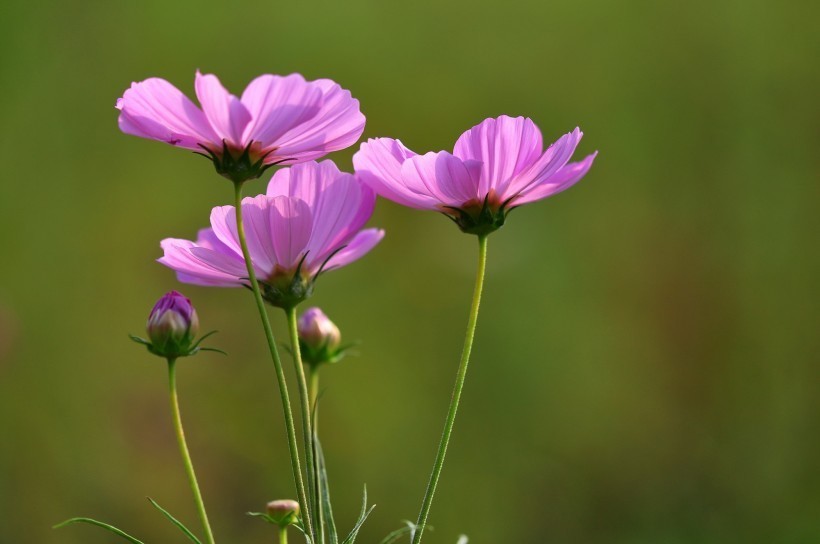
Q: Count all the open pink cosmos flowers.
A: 3